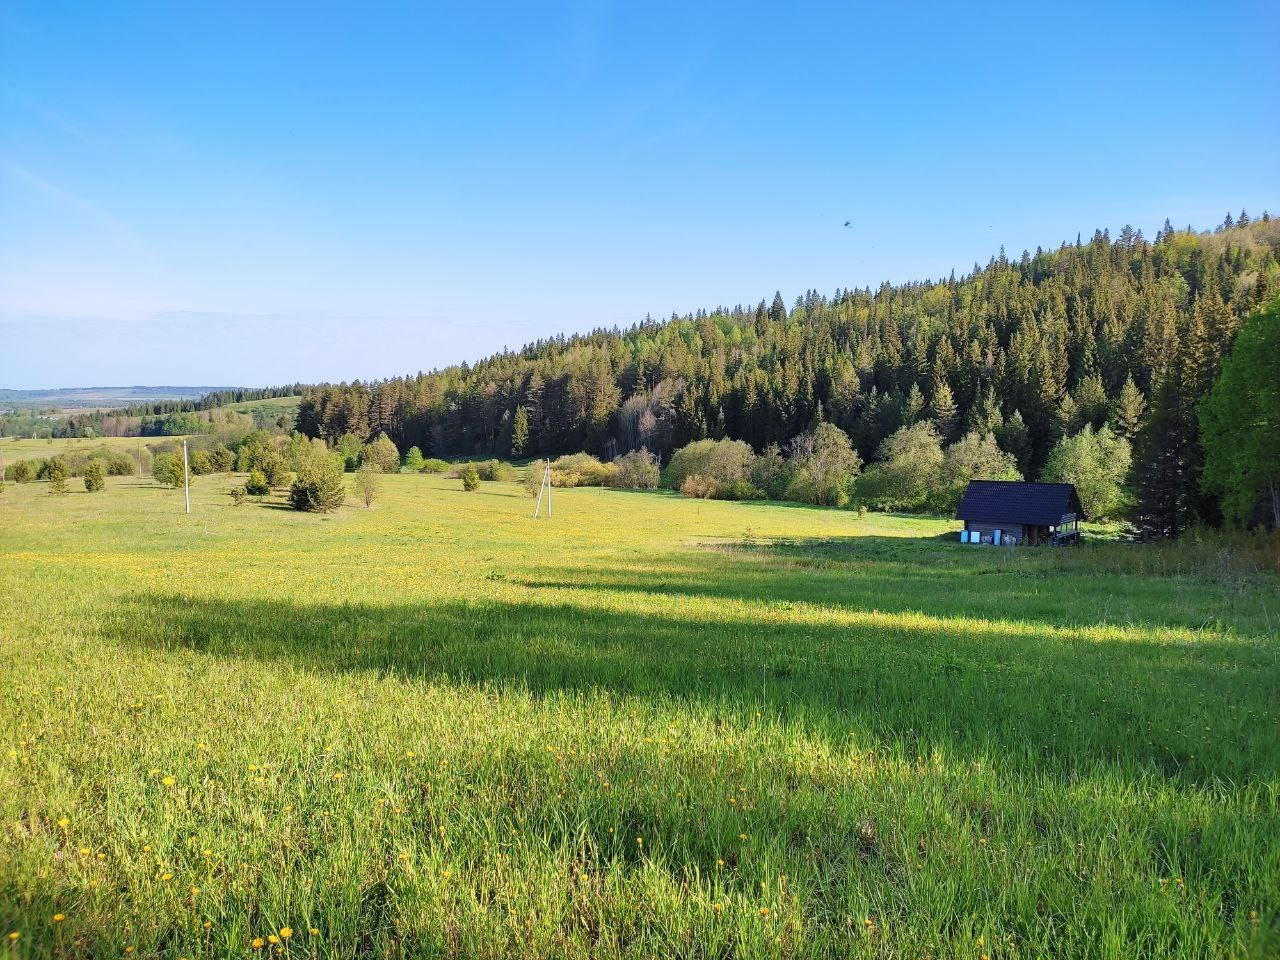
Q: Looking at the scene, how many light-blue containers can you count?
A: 3